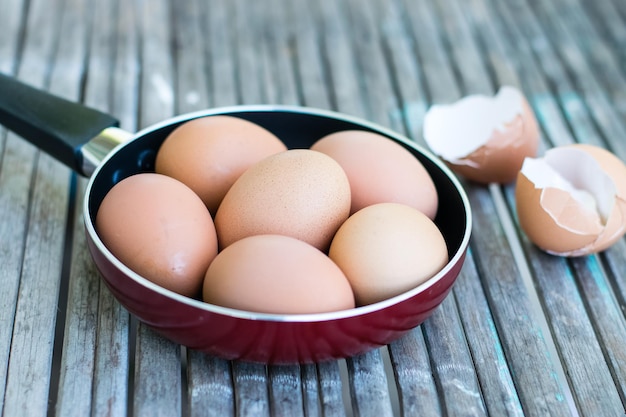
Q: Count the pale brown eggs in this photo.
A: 6